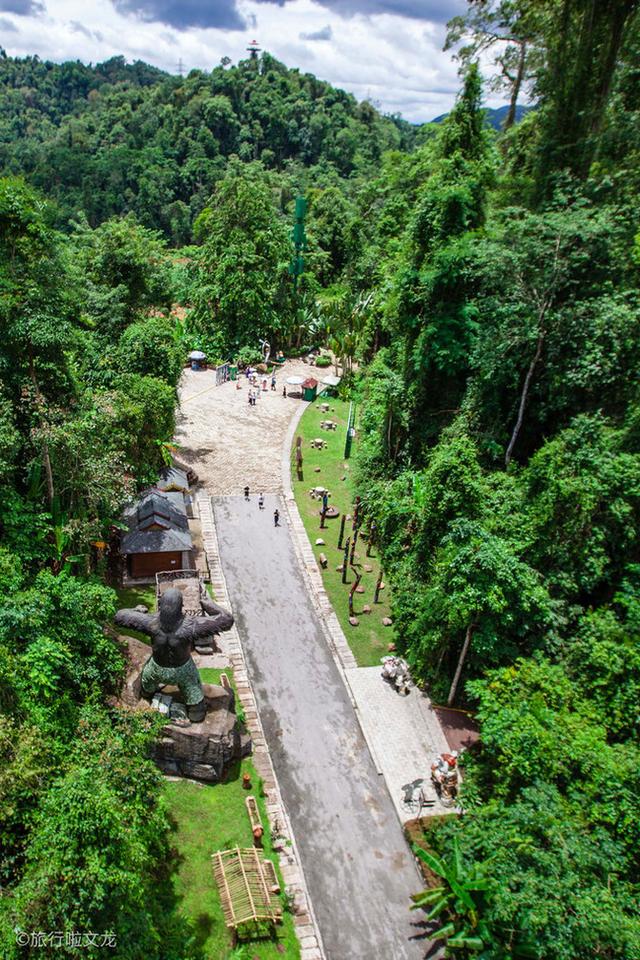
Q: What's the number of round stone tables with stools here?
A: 4